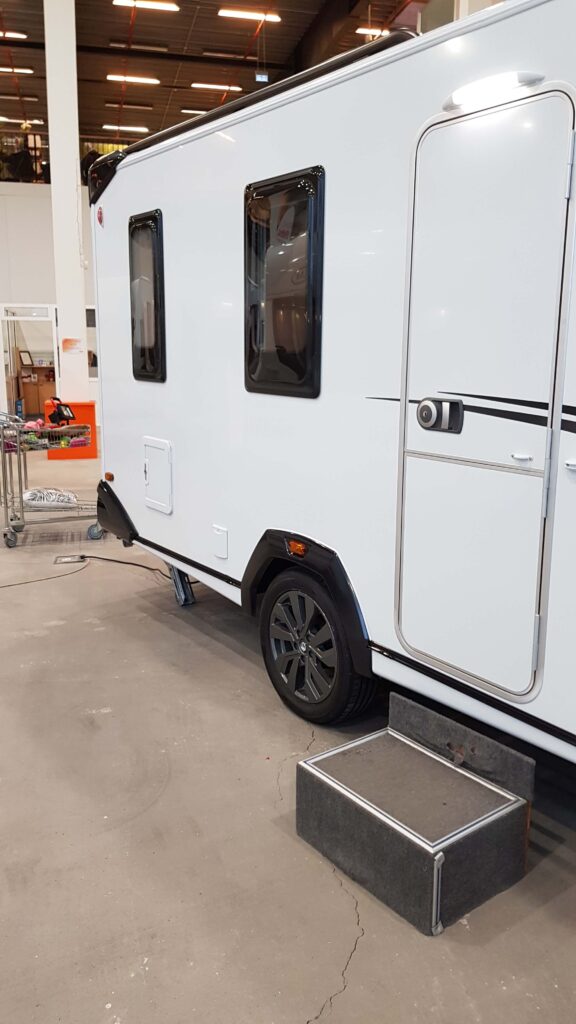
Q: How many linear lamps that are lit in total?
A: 10